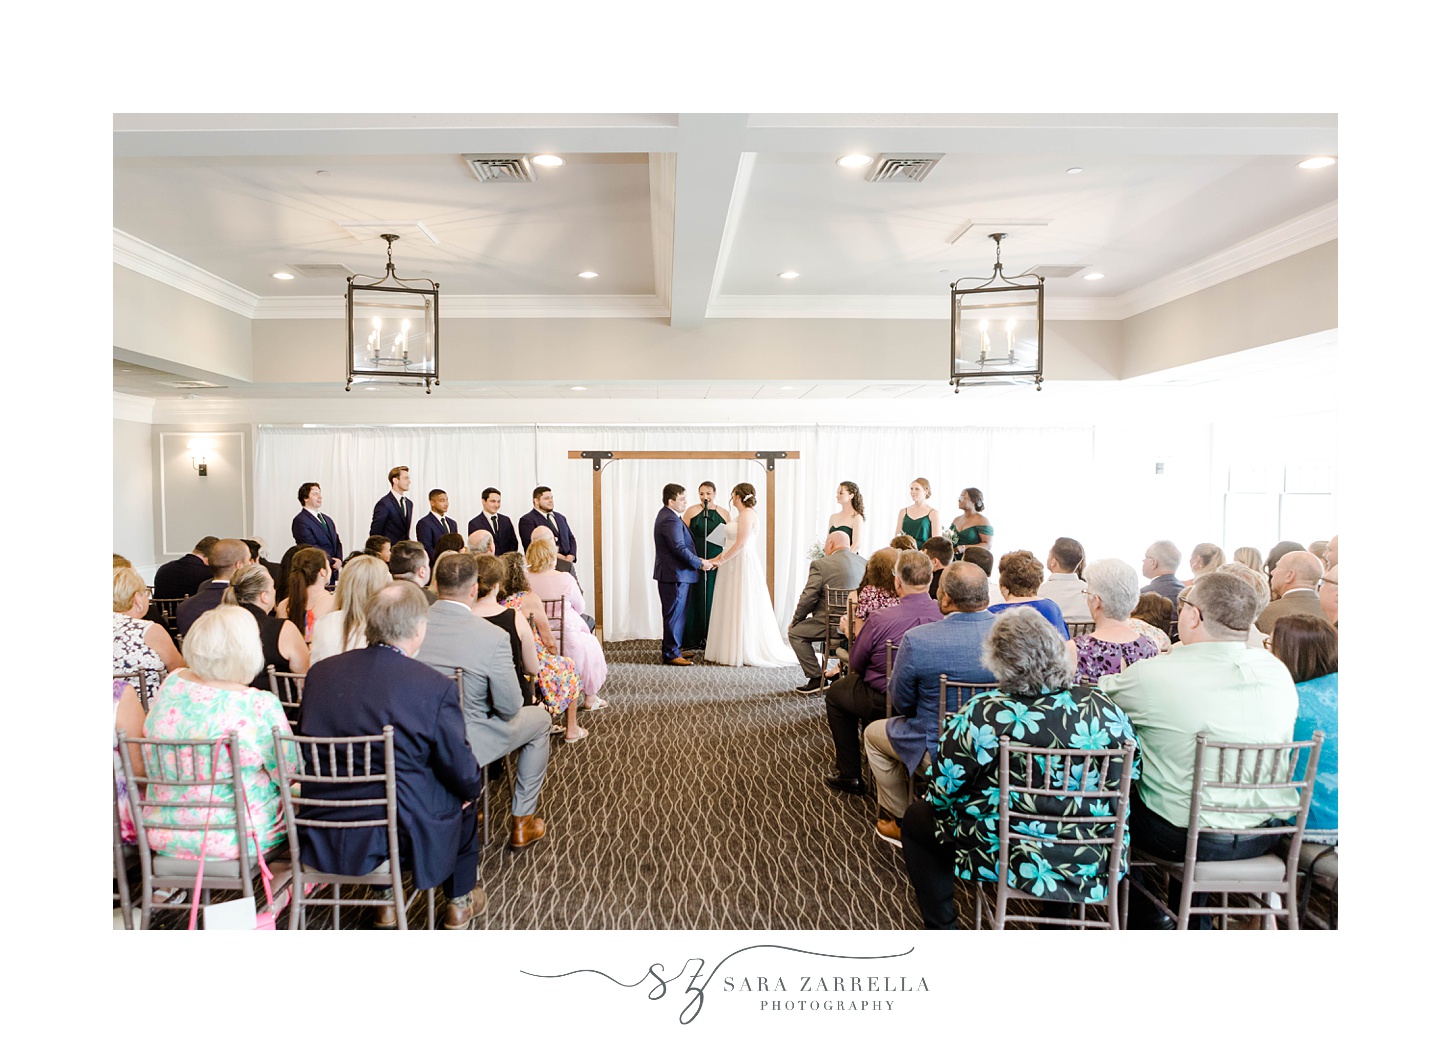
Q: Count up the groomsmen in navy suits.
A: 5